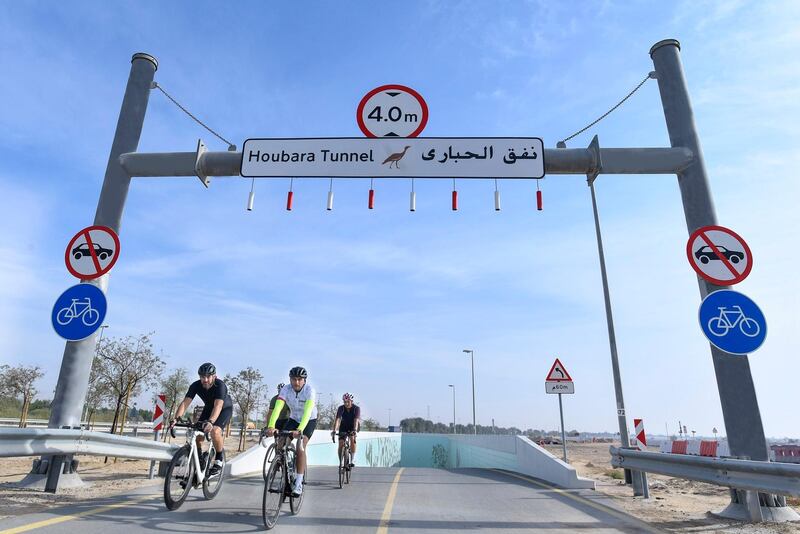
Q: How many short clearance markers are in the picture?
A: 8